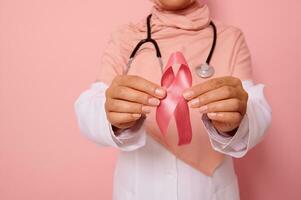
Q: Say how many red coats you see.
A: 0